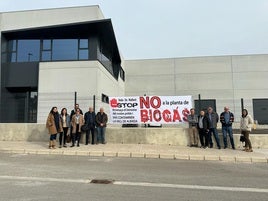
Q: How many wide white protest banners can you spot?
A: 1